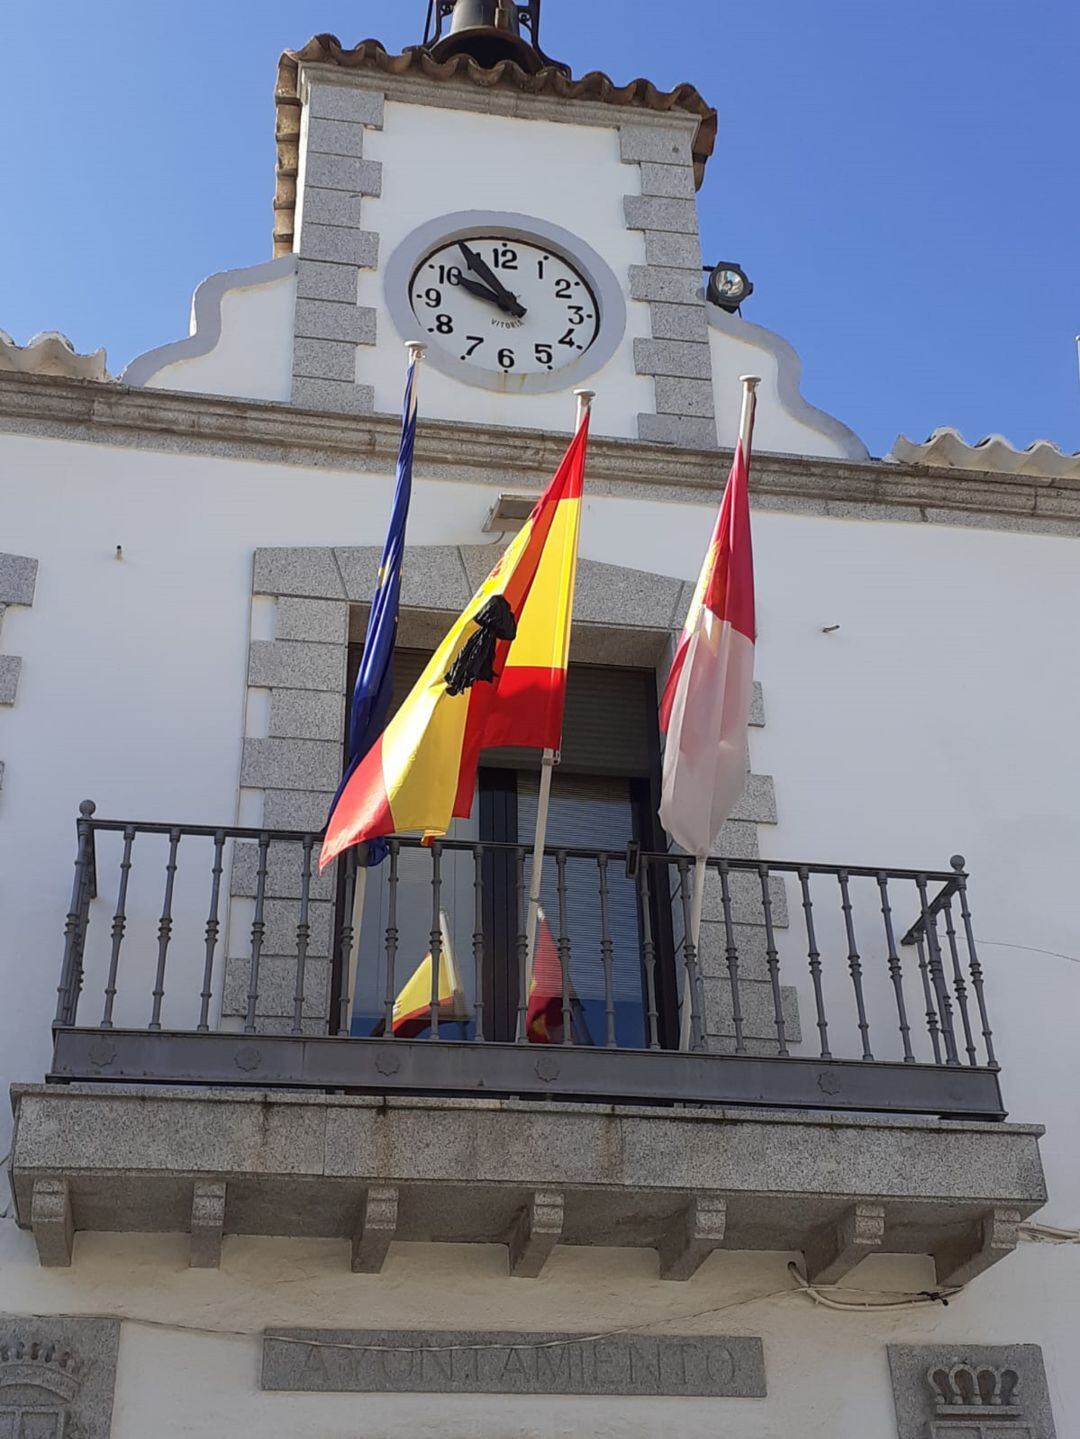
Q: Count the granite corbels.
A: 7